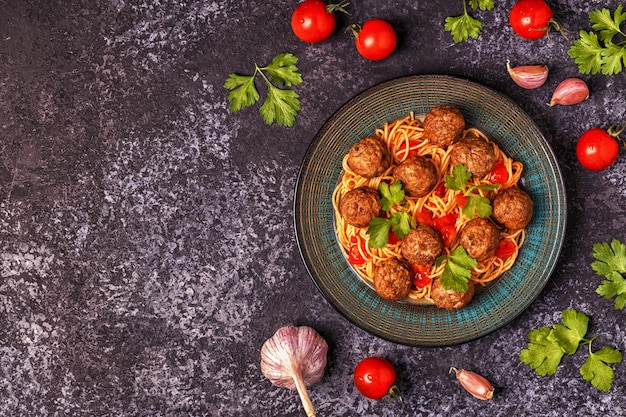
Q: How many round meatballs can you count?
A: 10